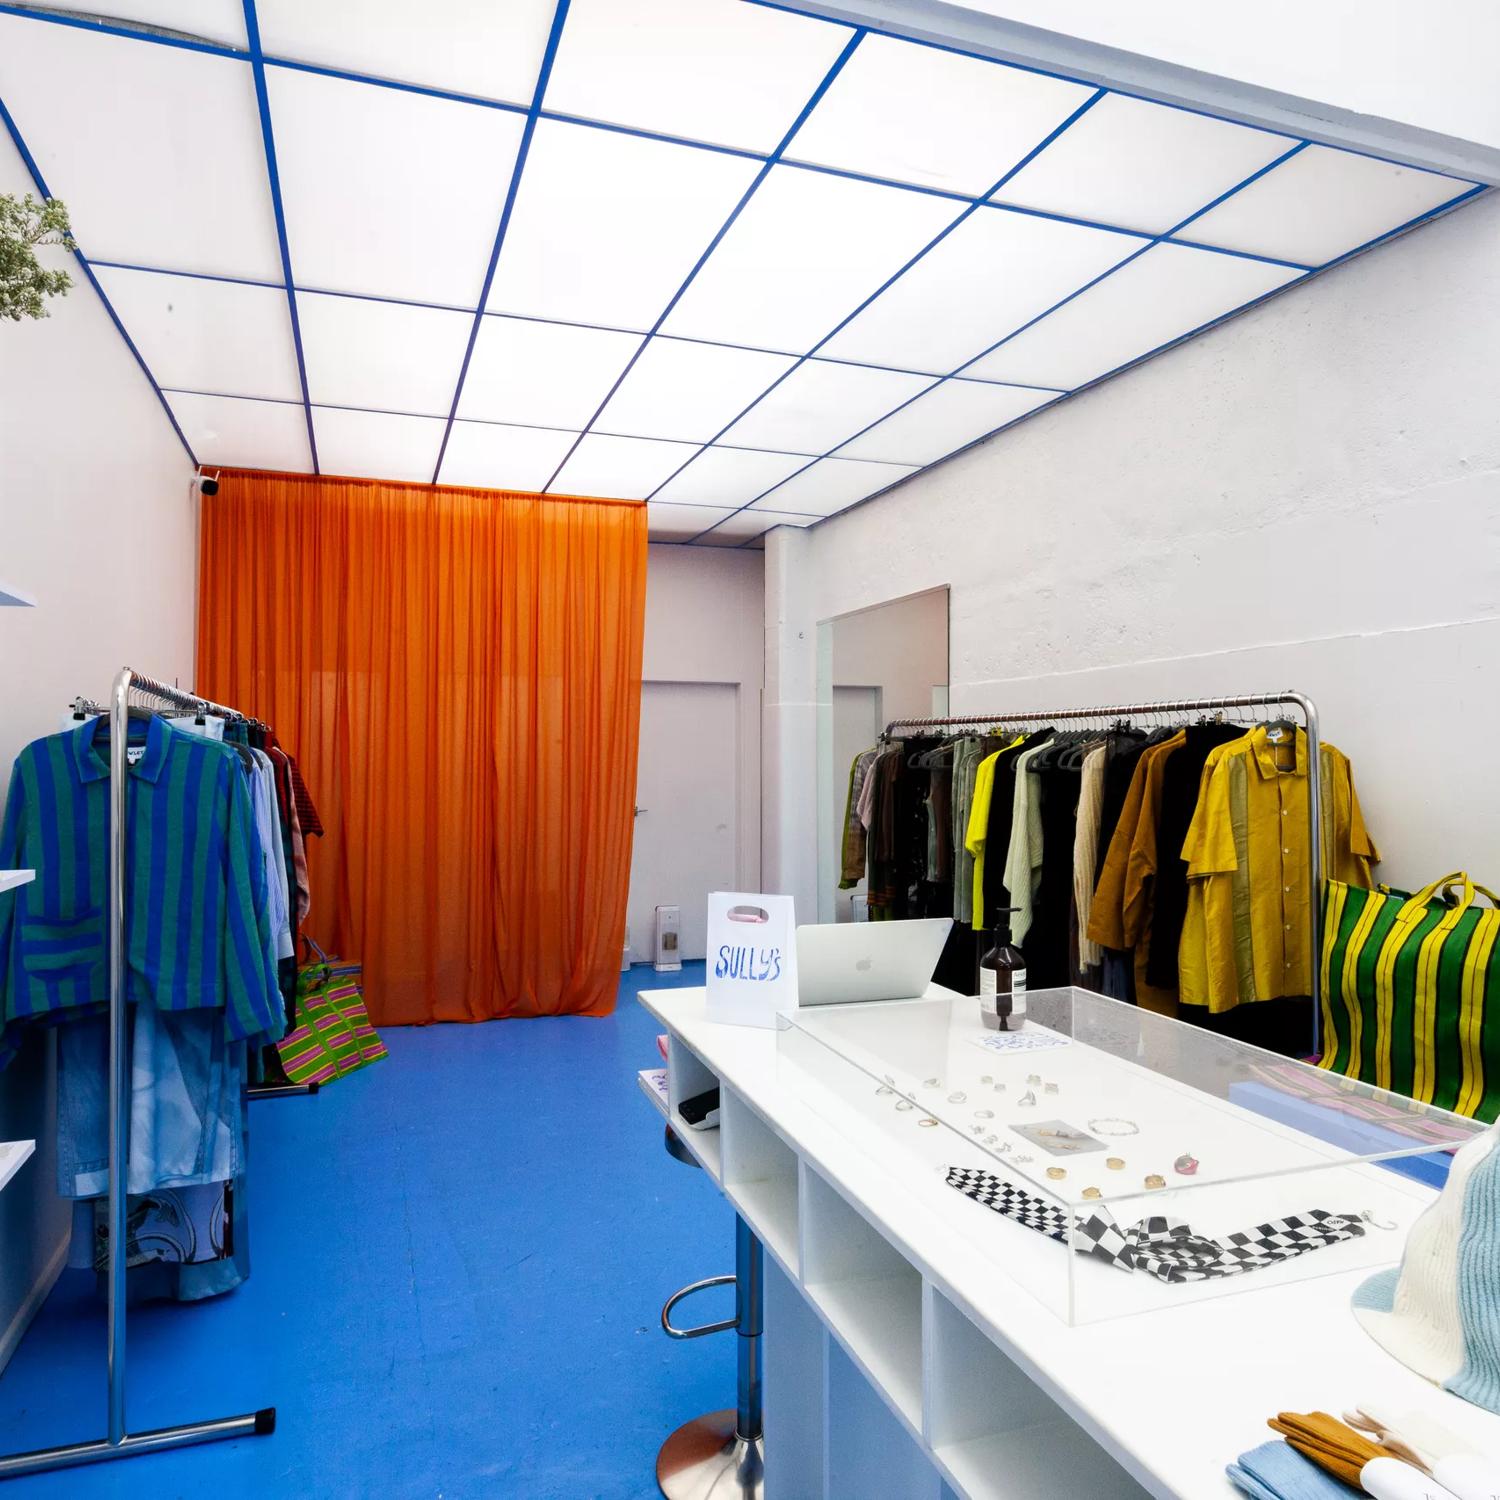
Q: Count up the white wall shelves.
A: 3